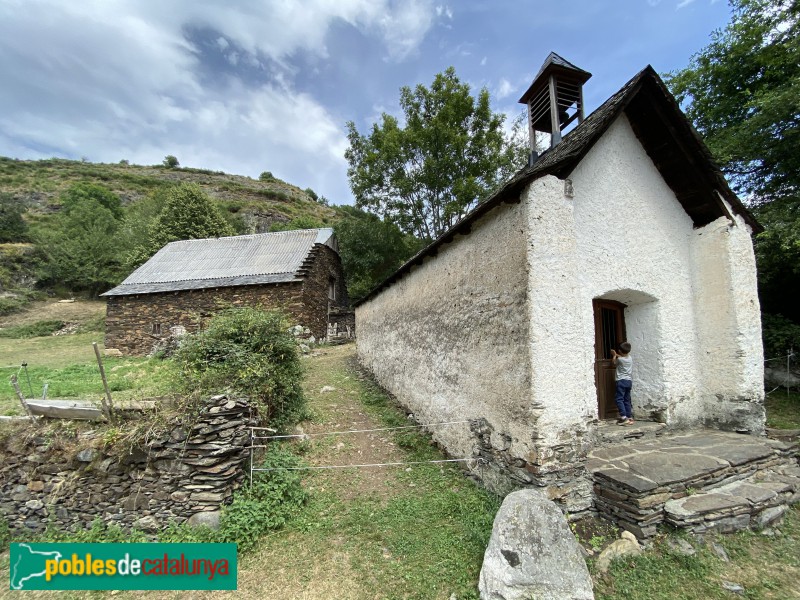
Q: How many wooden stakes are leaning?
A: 2